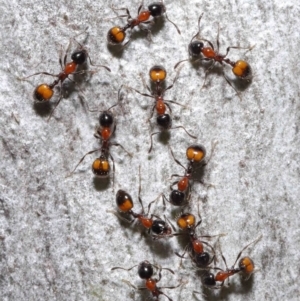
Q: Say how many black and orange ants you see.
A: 10